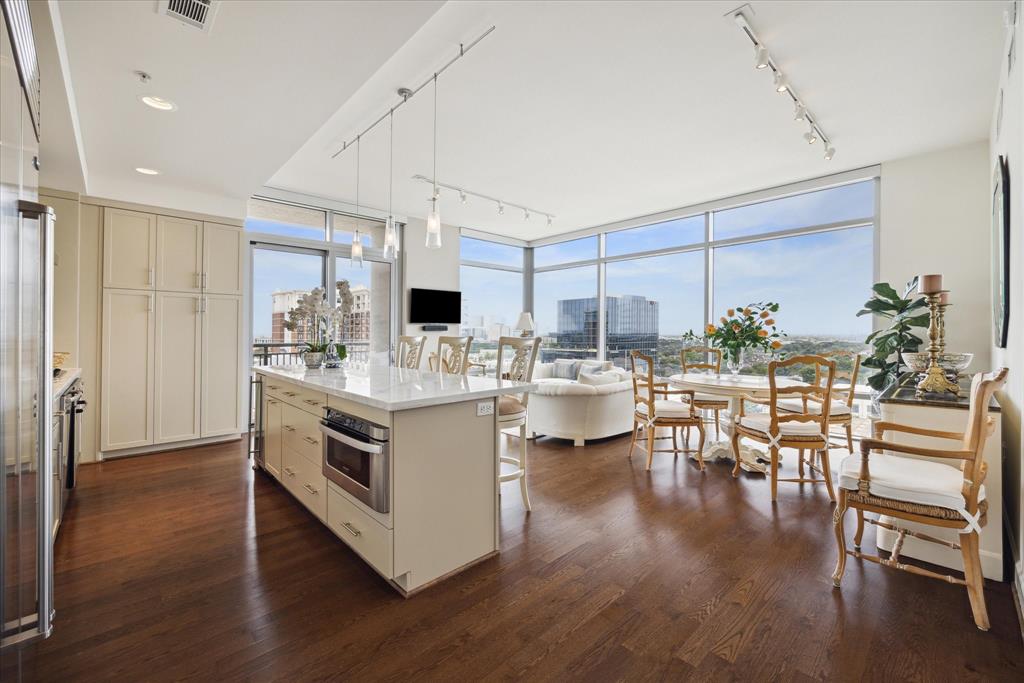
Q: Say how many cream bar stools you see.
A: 3